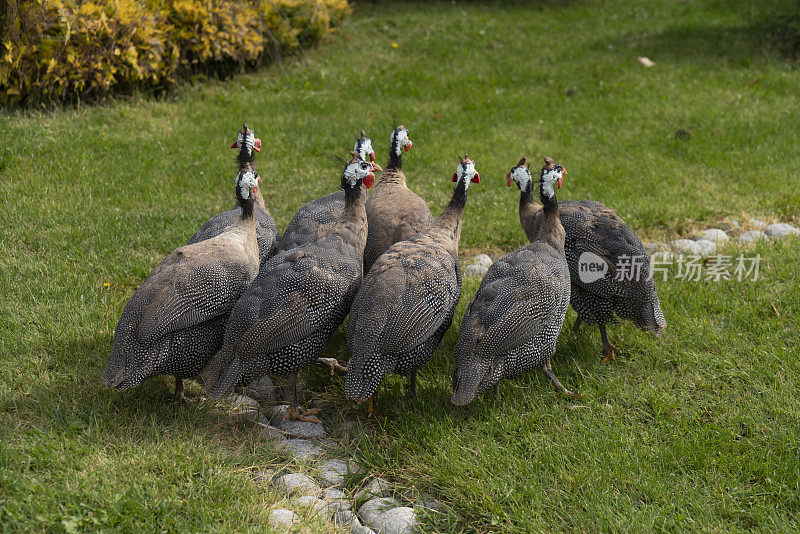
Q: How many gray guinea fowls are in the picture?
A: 8